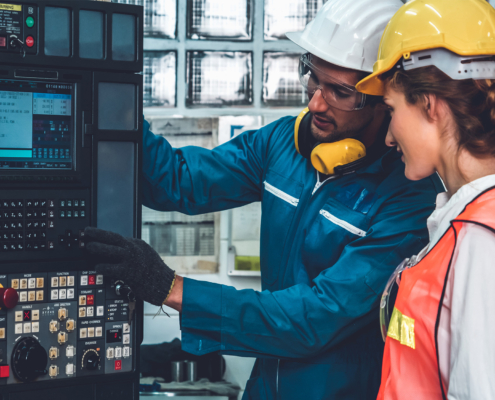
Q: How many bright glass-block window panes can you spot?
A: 6